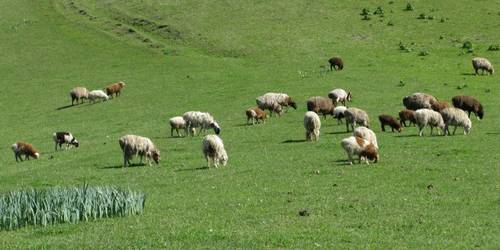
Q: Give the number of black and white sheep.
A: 1